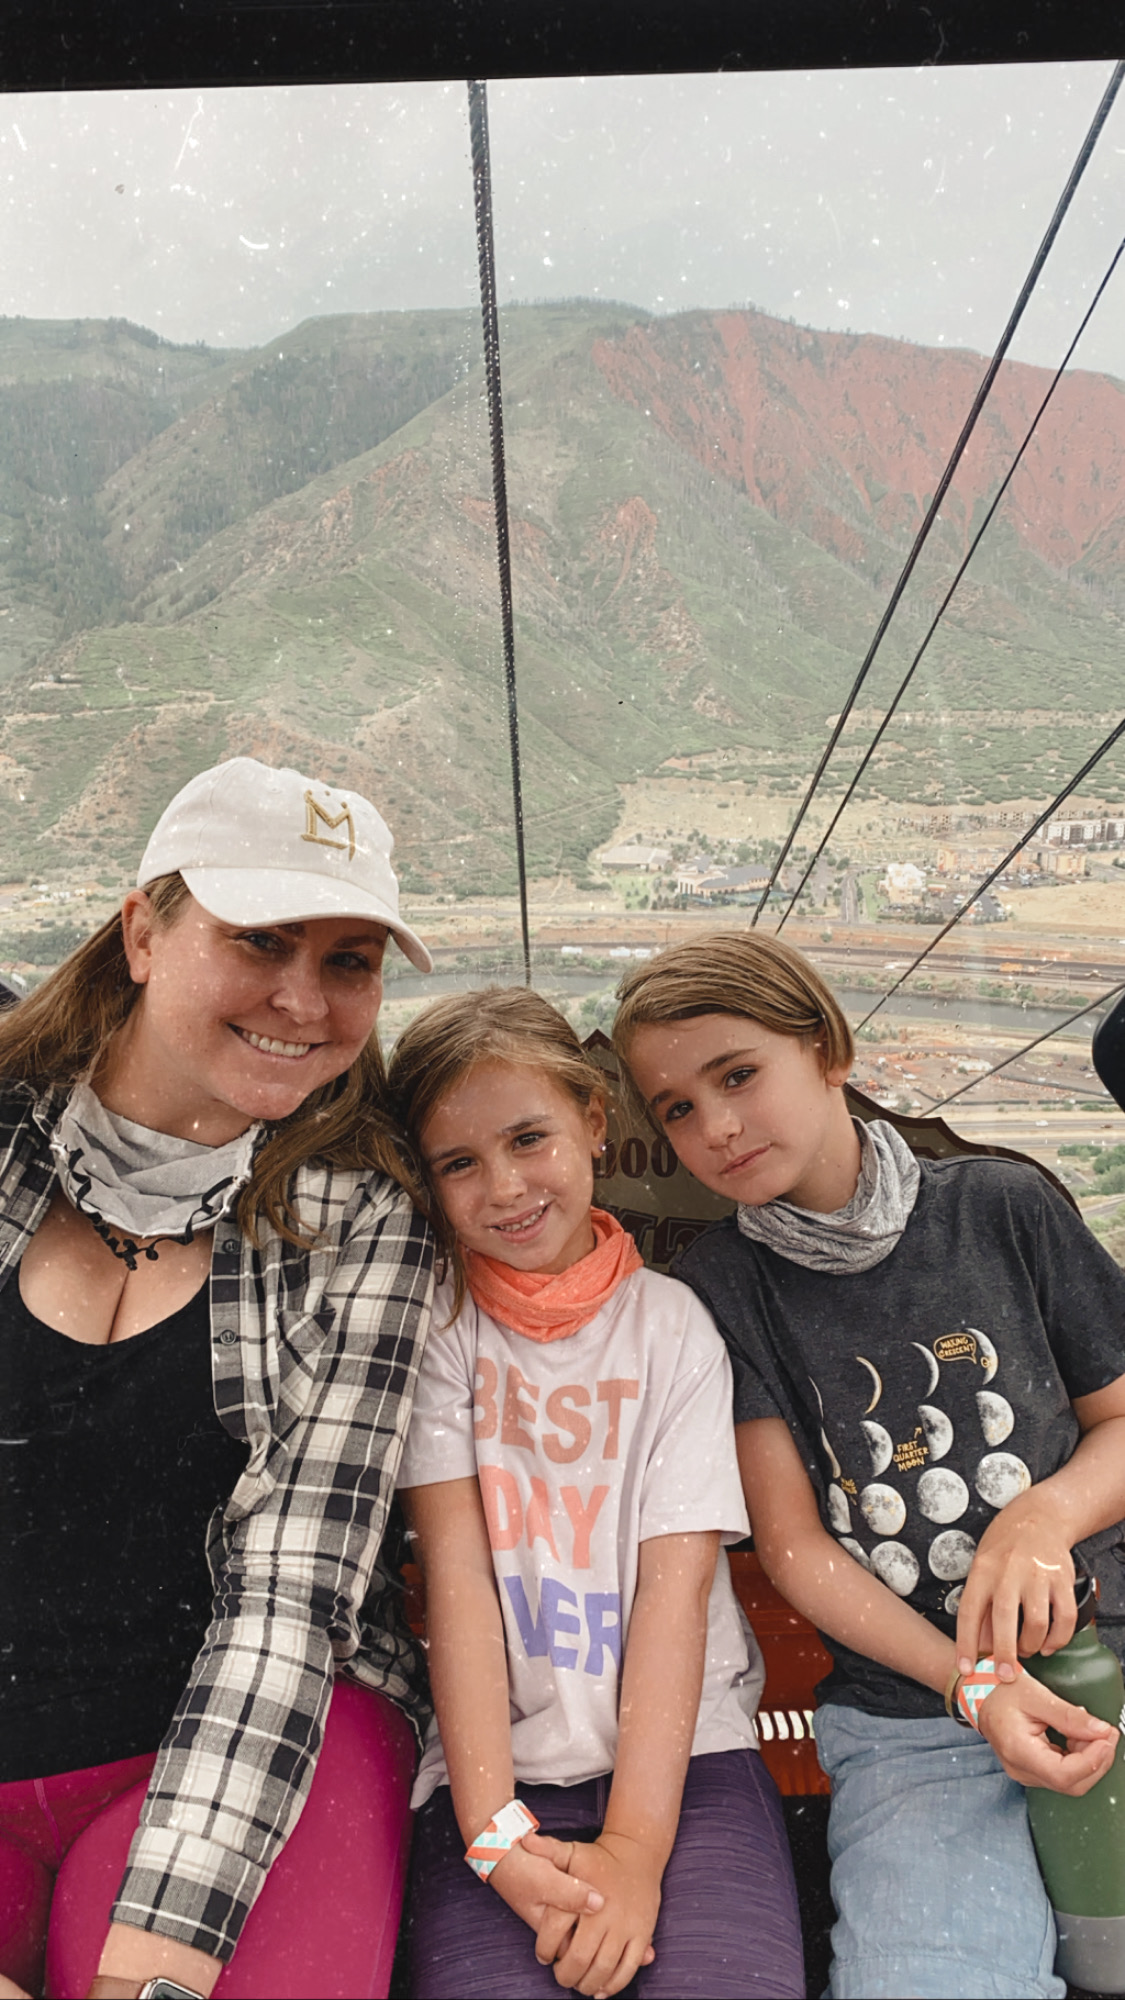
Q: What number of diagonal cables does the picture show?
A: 4